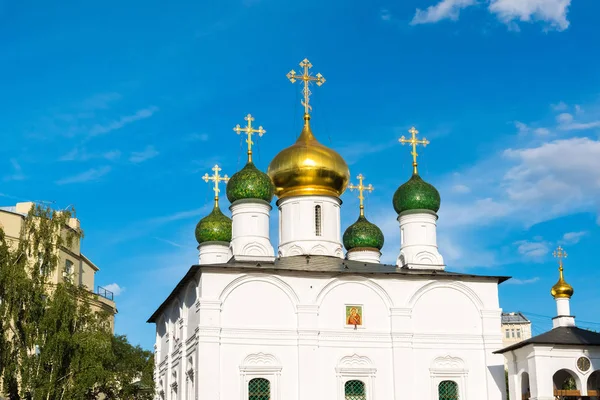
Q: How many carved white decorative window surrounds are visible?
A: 3